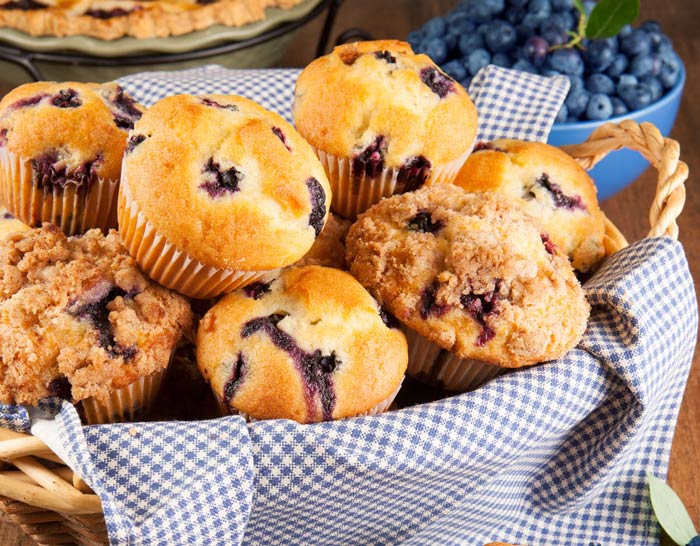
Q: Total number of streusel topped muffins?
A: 2